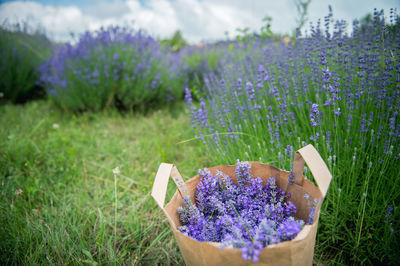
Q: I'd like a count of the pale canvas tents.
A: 0